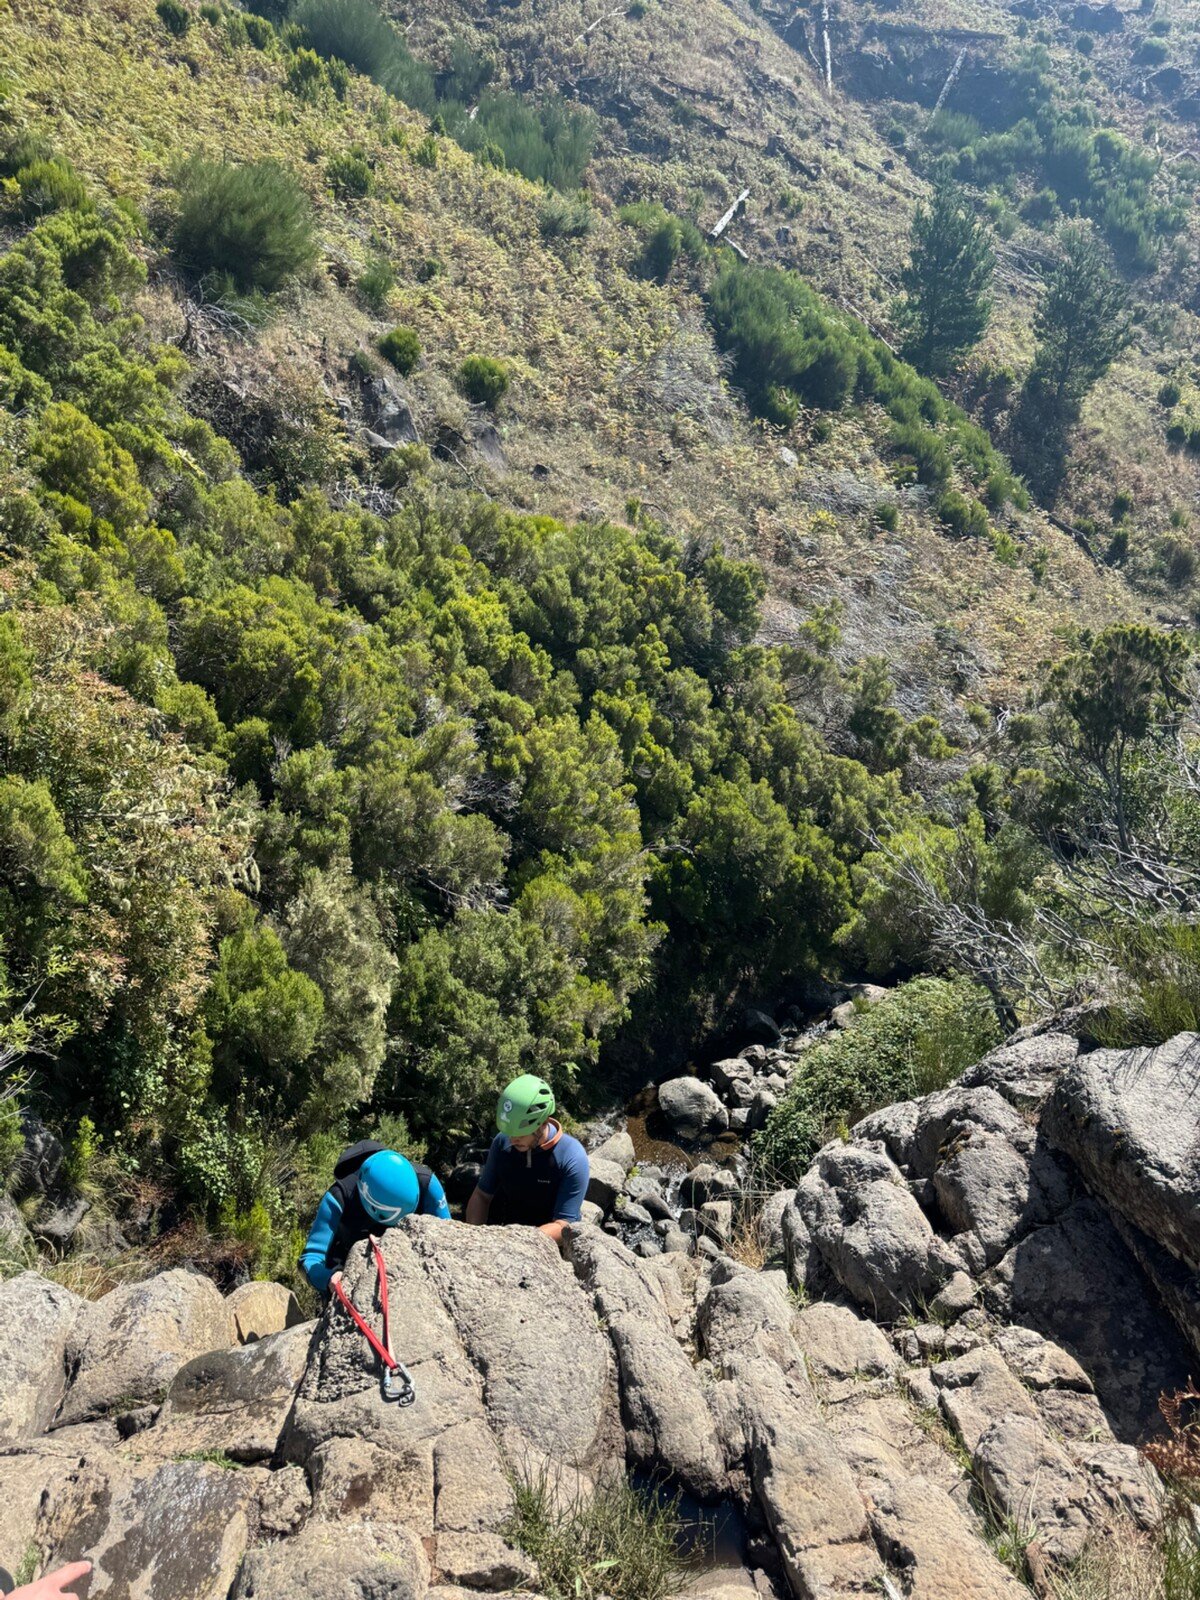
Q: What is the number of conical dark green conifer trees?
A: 2